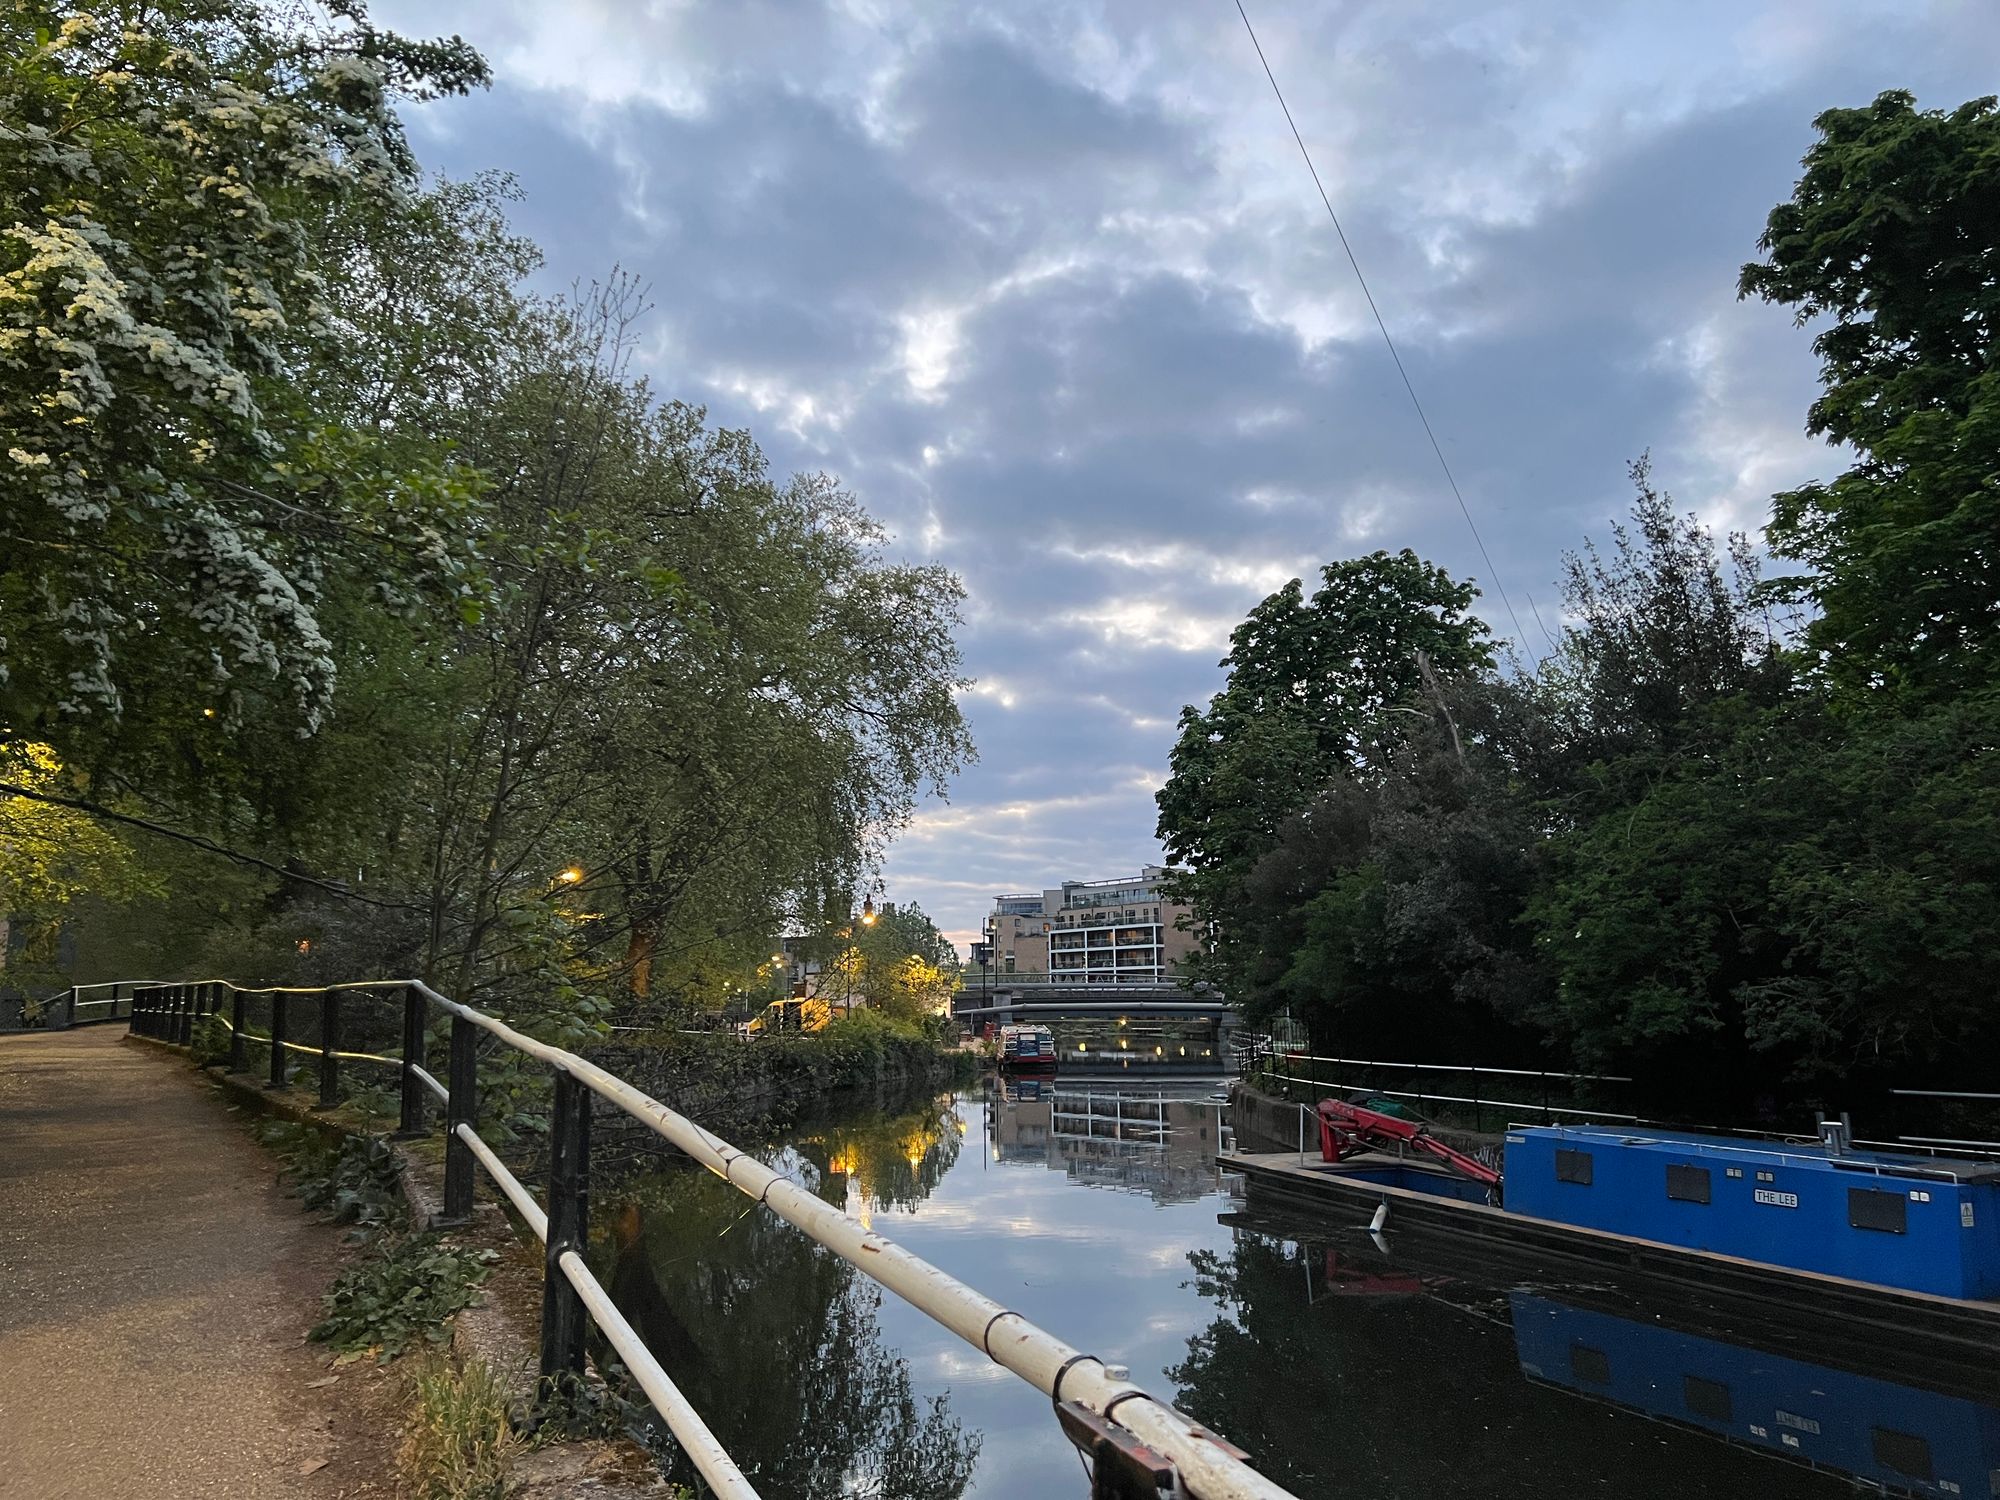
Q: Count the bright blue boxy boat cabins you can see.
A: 1